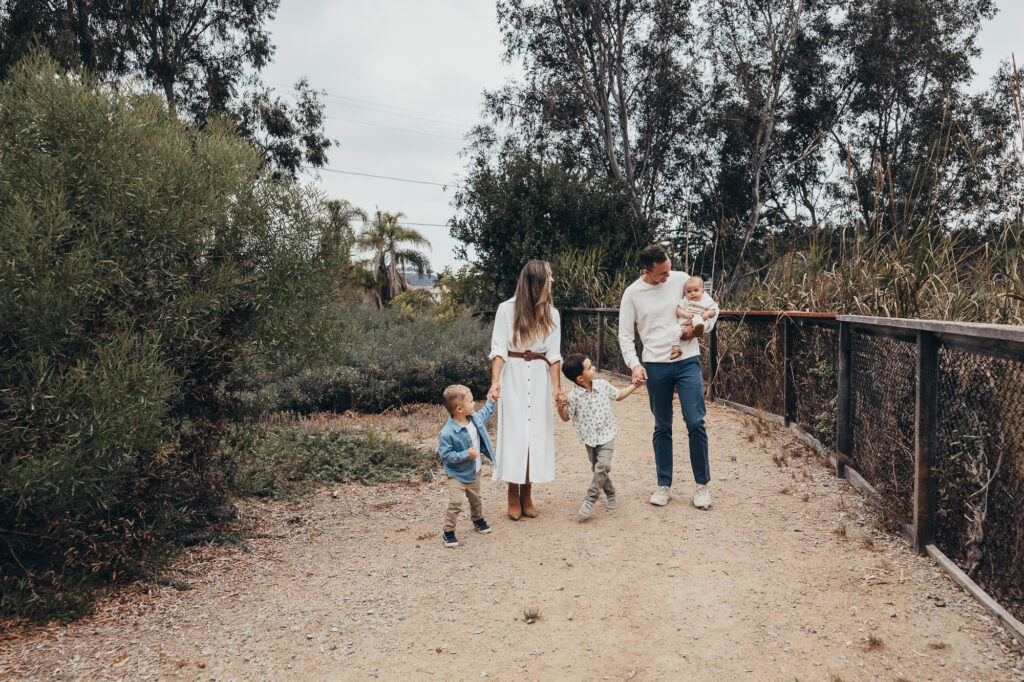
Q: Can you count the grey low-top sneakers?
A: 2